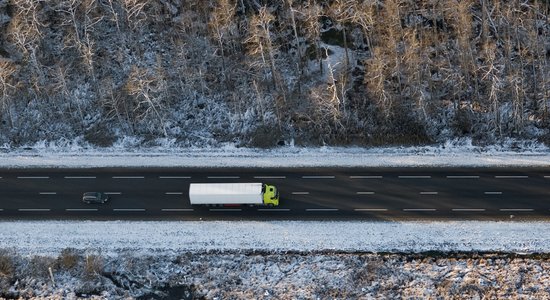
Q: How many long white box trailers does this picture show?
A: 1